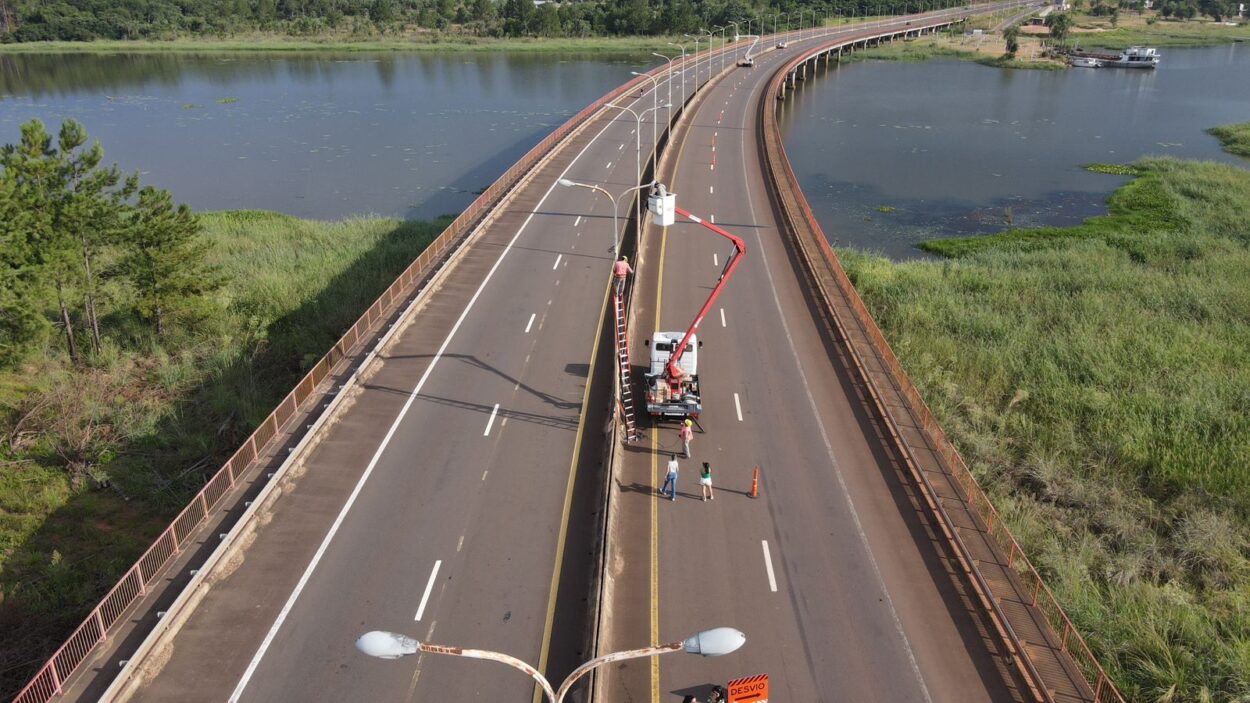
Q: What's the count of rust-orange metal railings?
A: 2